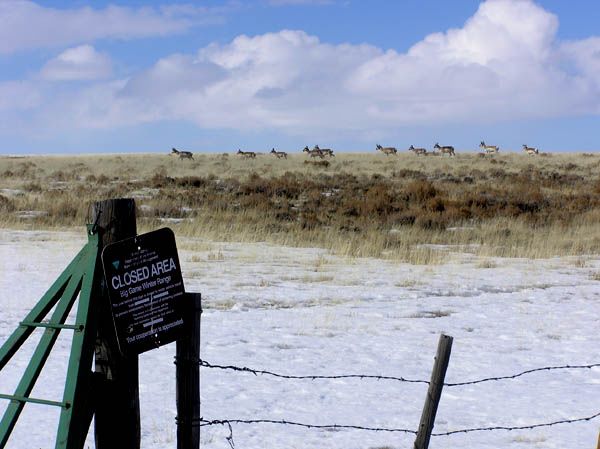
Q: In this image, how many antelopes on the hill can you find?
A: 10